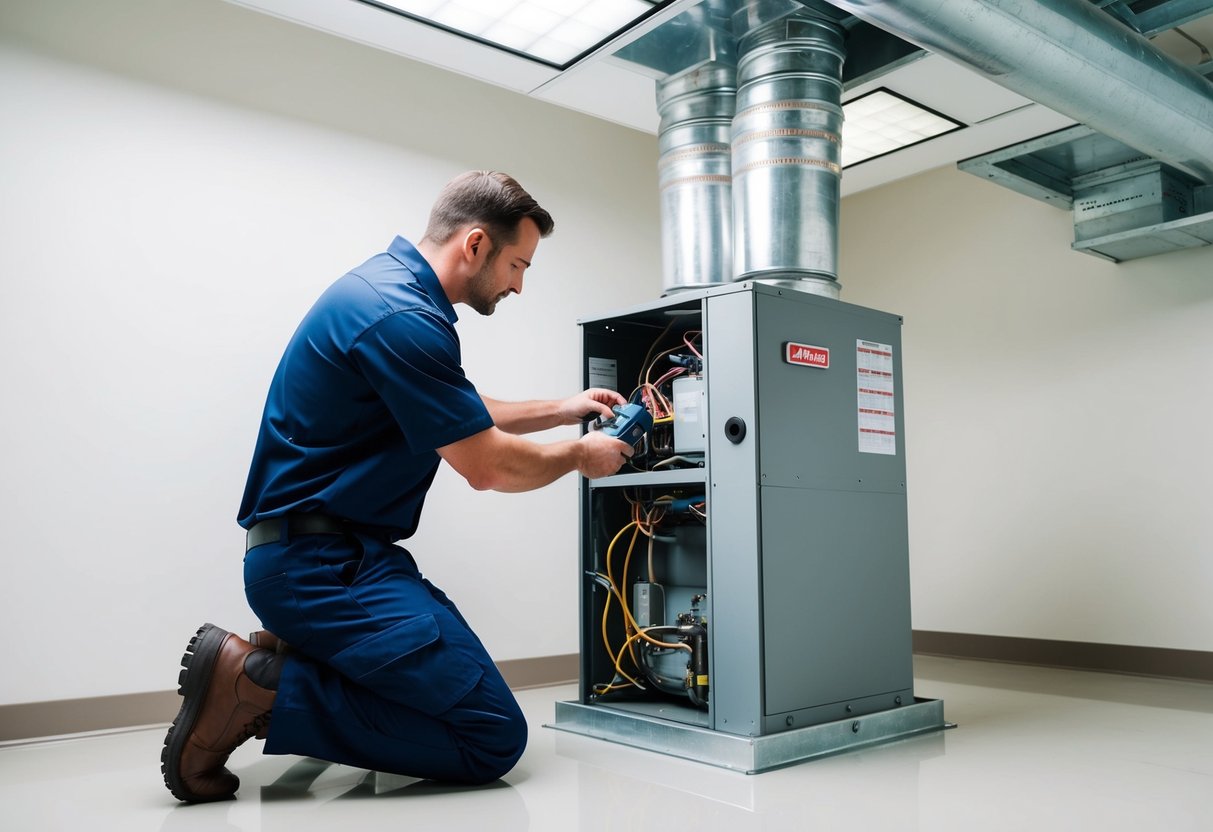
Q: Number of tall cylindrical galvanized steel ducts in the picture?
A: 2